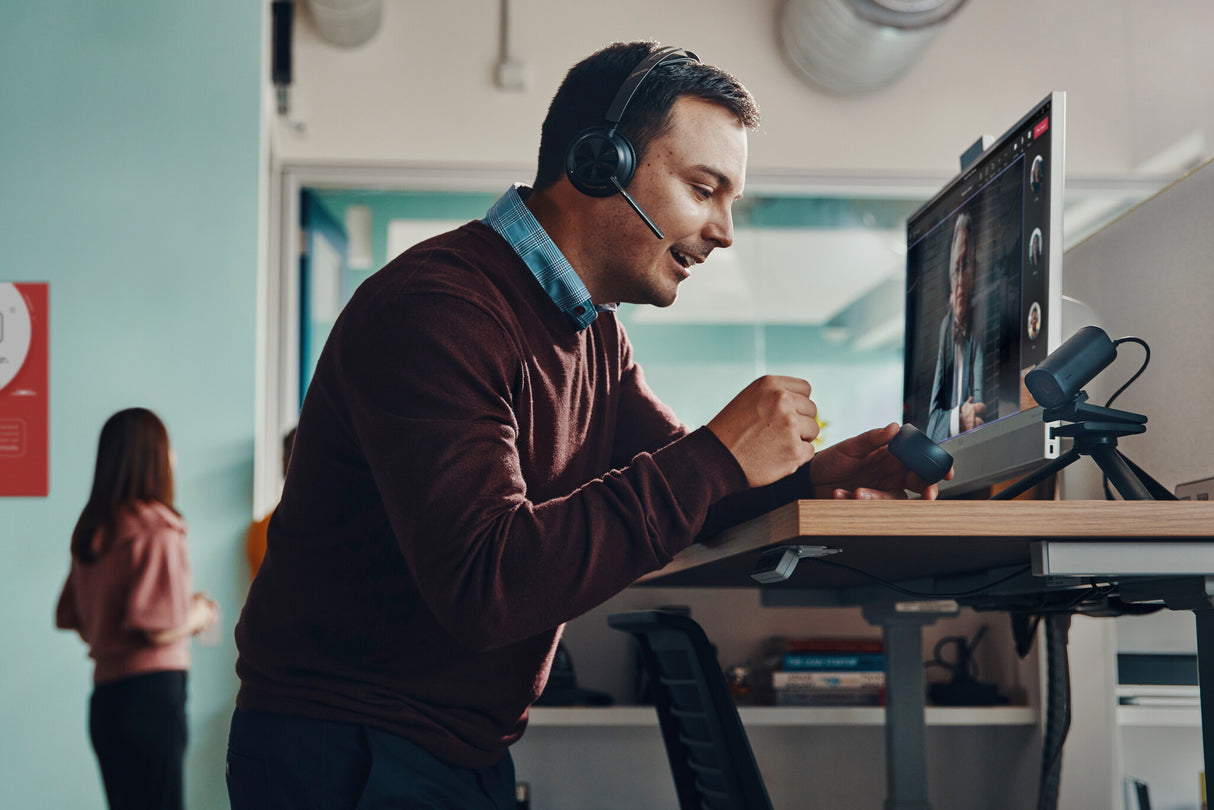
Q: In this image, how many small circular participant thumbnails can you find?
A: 3